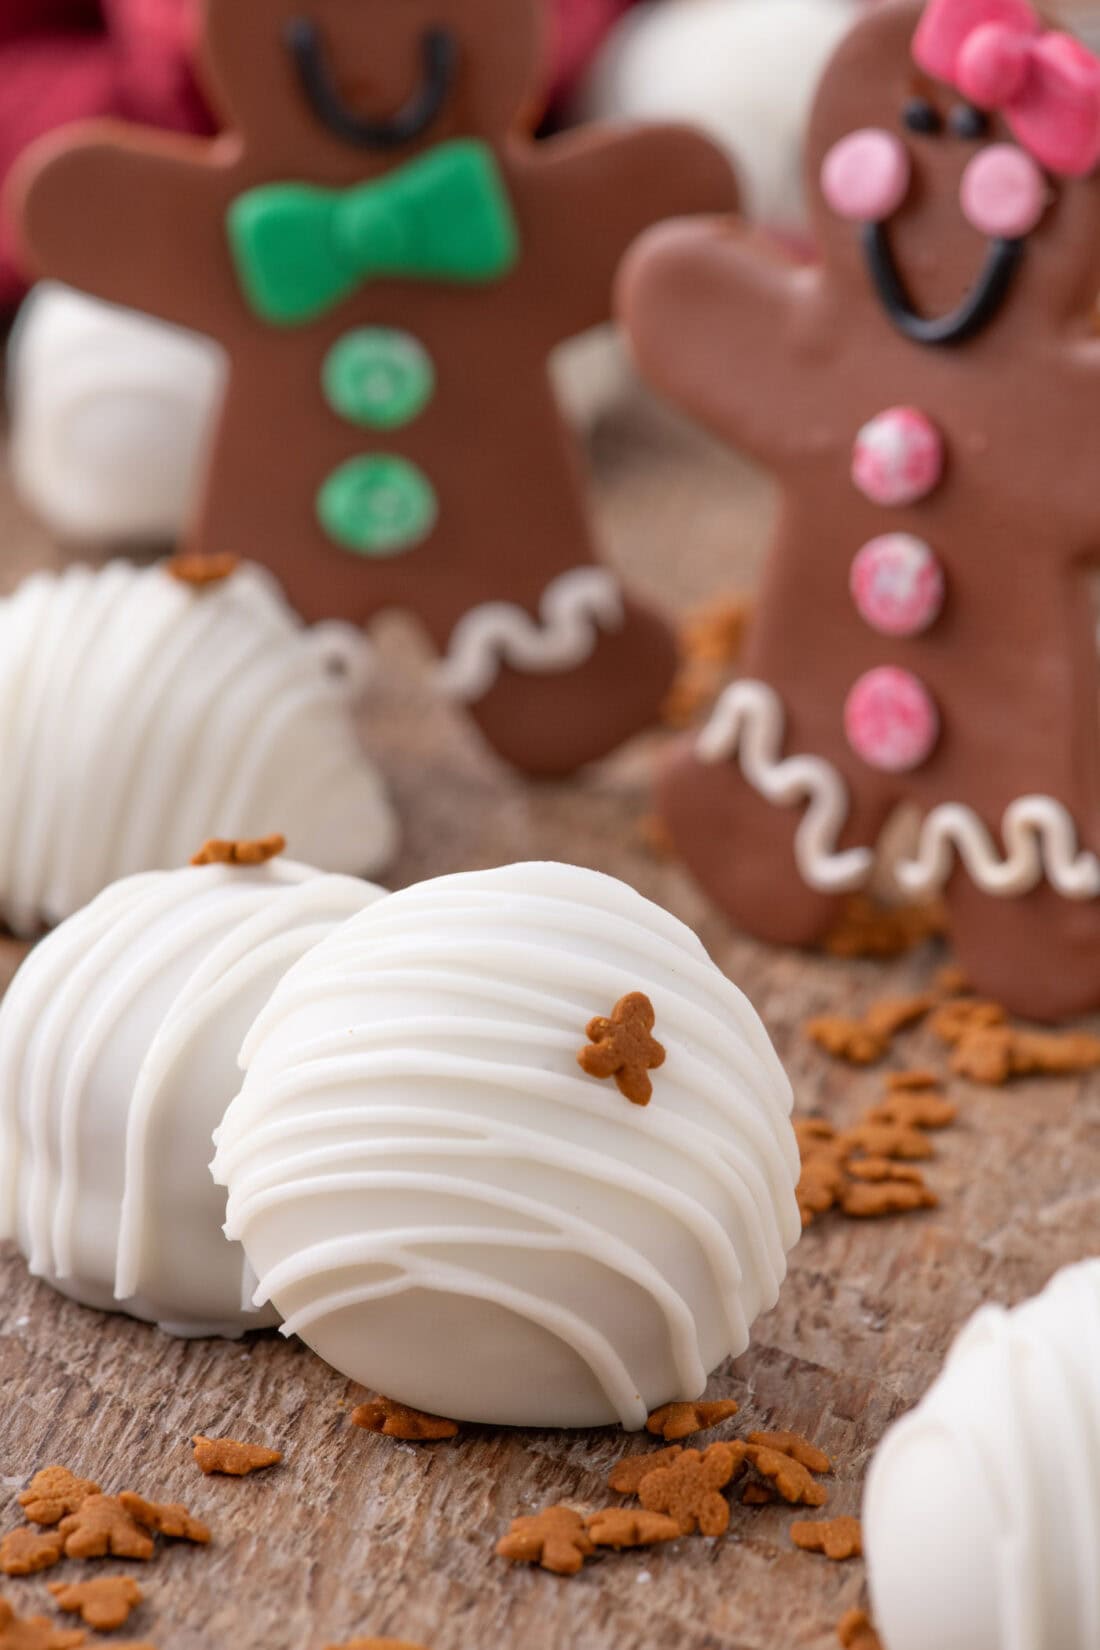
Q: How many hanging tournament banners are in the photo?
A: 0